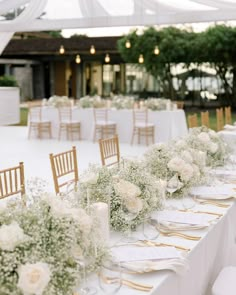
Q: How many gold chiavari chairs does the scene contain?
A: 11